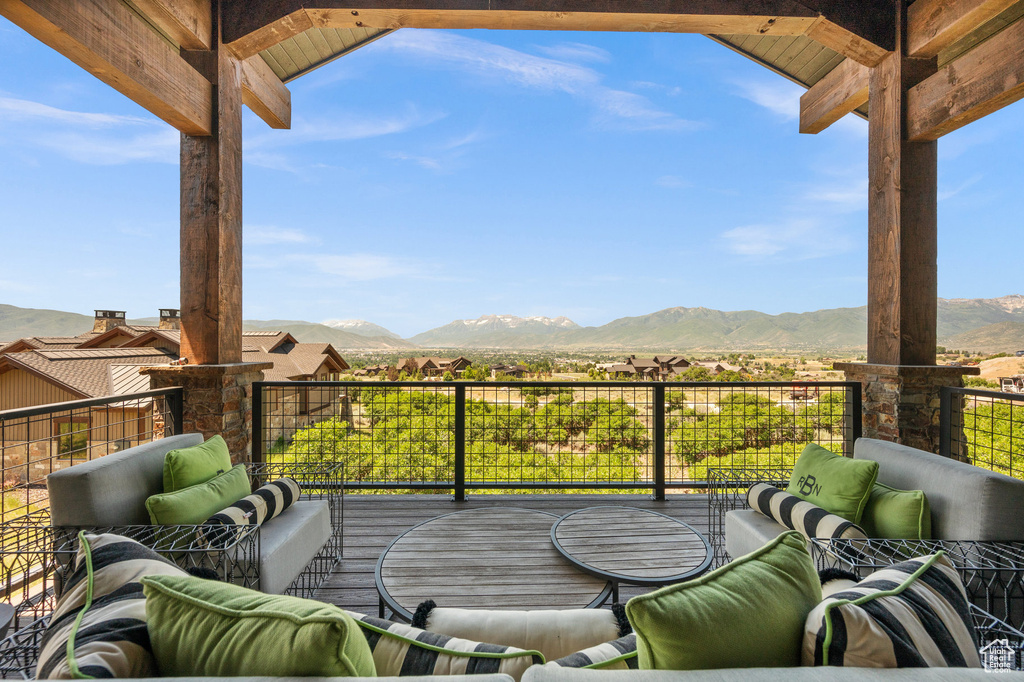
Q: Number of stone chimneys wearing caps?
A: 2